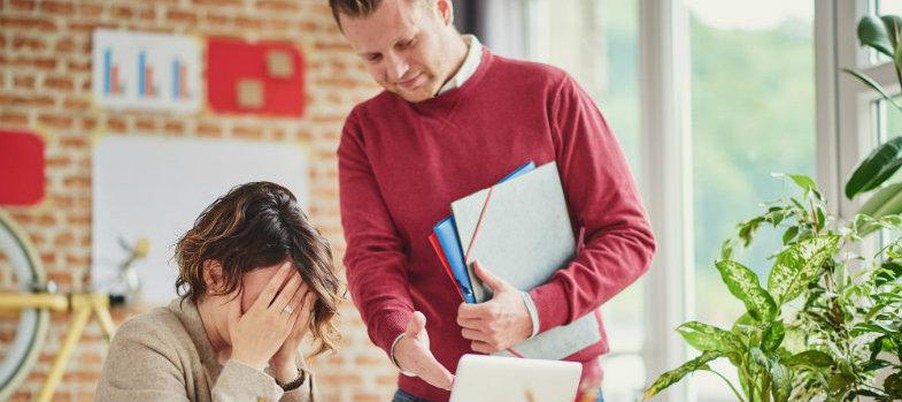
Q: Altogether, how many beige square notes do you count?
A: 2